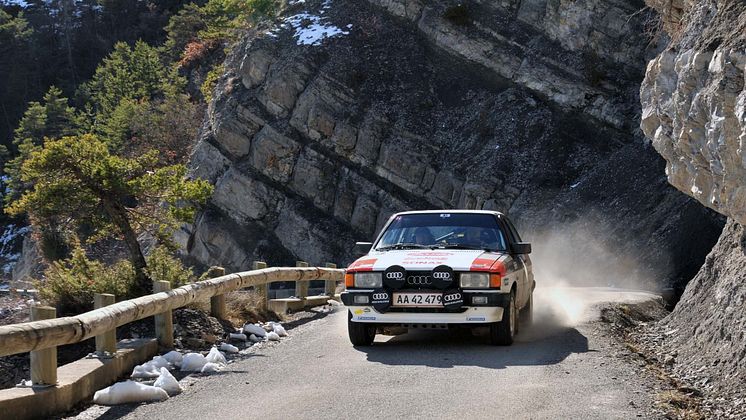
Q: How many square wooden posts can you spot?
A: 7